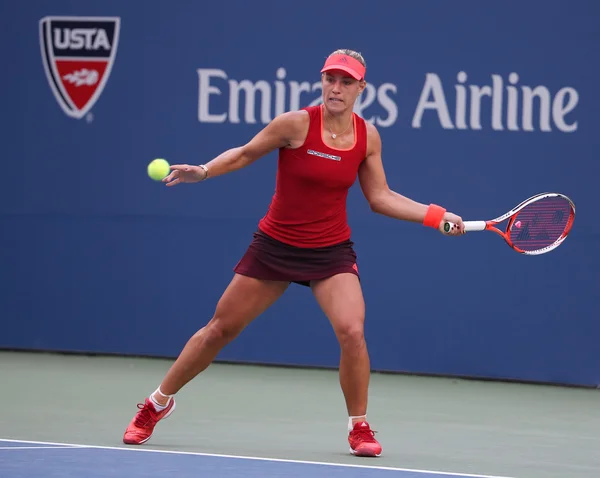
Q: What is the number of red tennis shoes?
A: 2